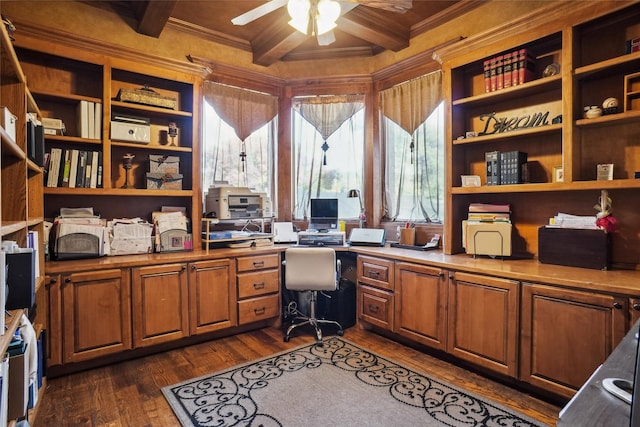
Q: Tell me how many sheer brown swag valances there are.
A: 3